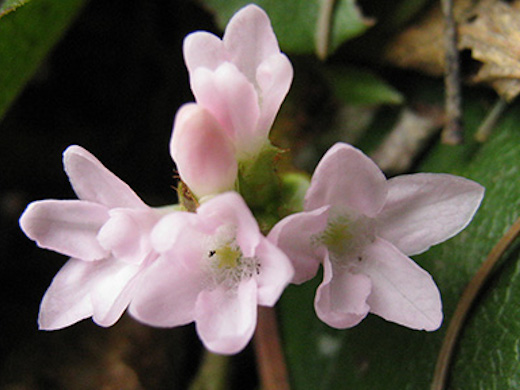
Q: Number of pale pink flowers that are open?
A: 4